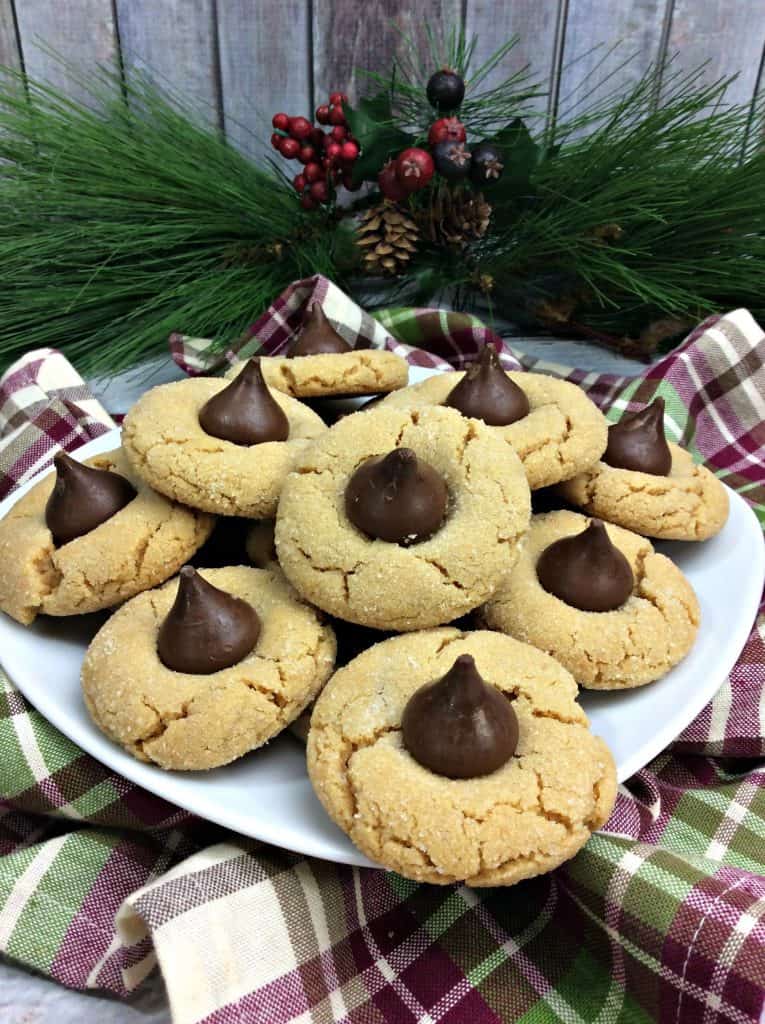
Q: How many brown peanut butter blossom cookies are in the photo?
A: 9